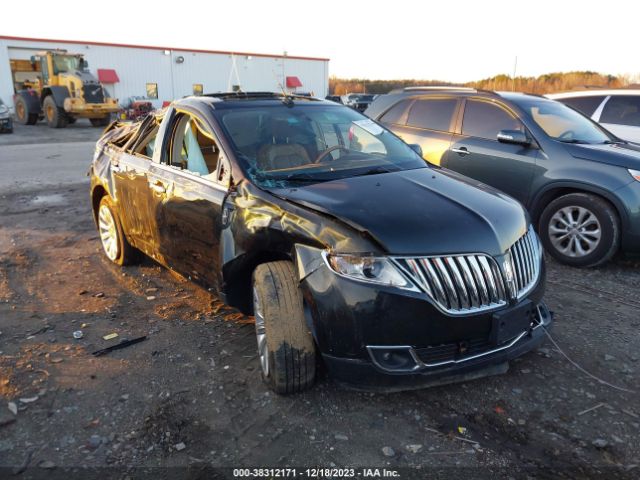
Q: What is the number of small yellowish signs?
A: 2